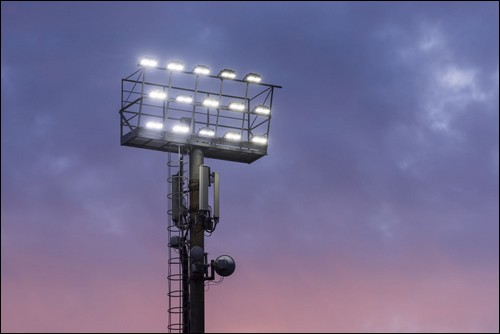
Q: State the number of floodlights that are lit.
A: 15